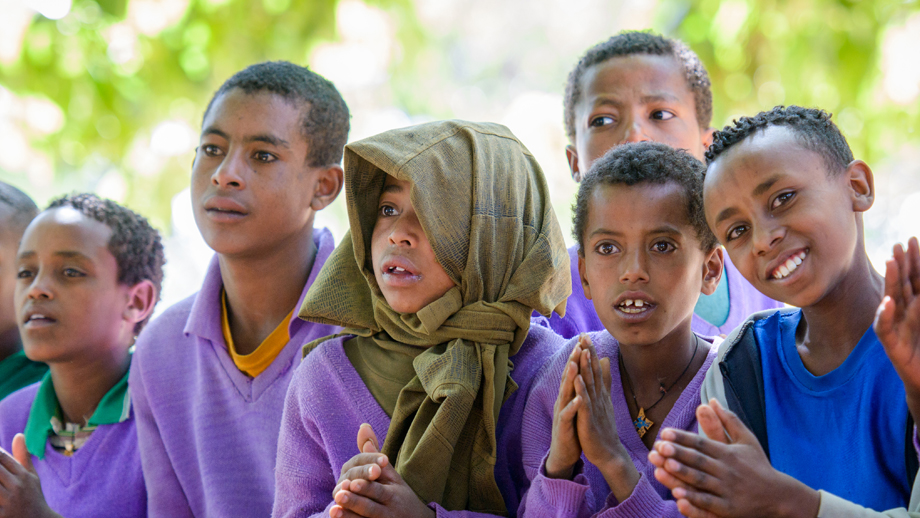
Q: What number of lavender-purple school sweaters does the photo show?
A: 5